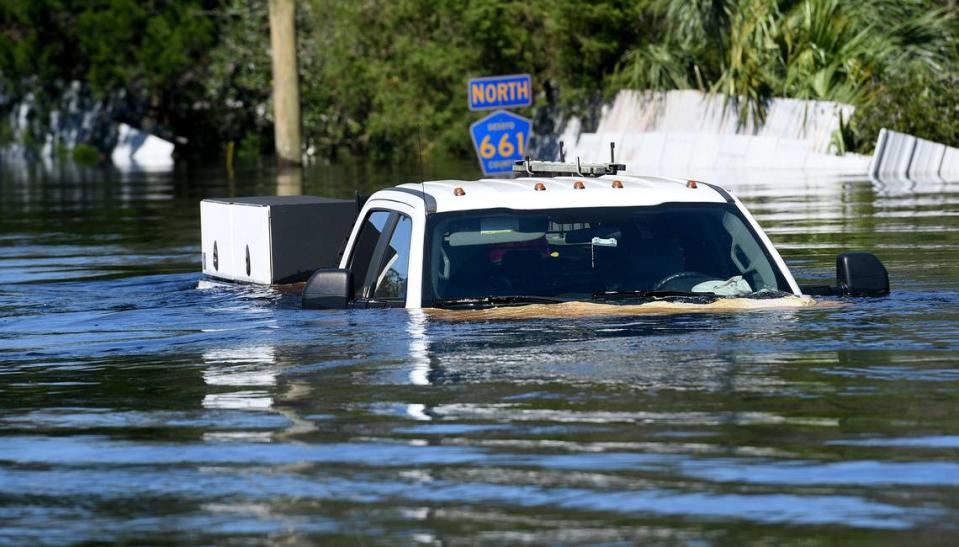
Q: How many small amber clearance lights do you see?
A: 5